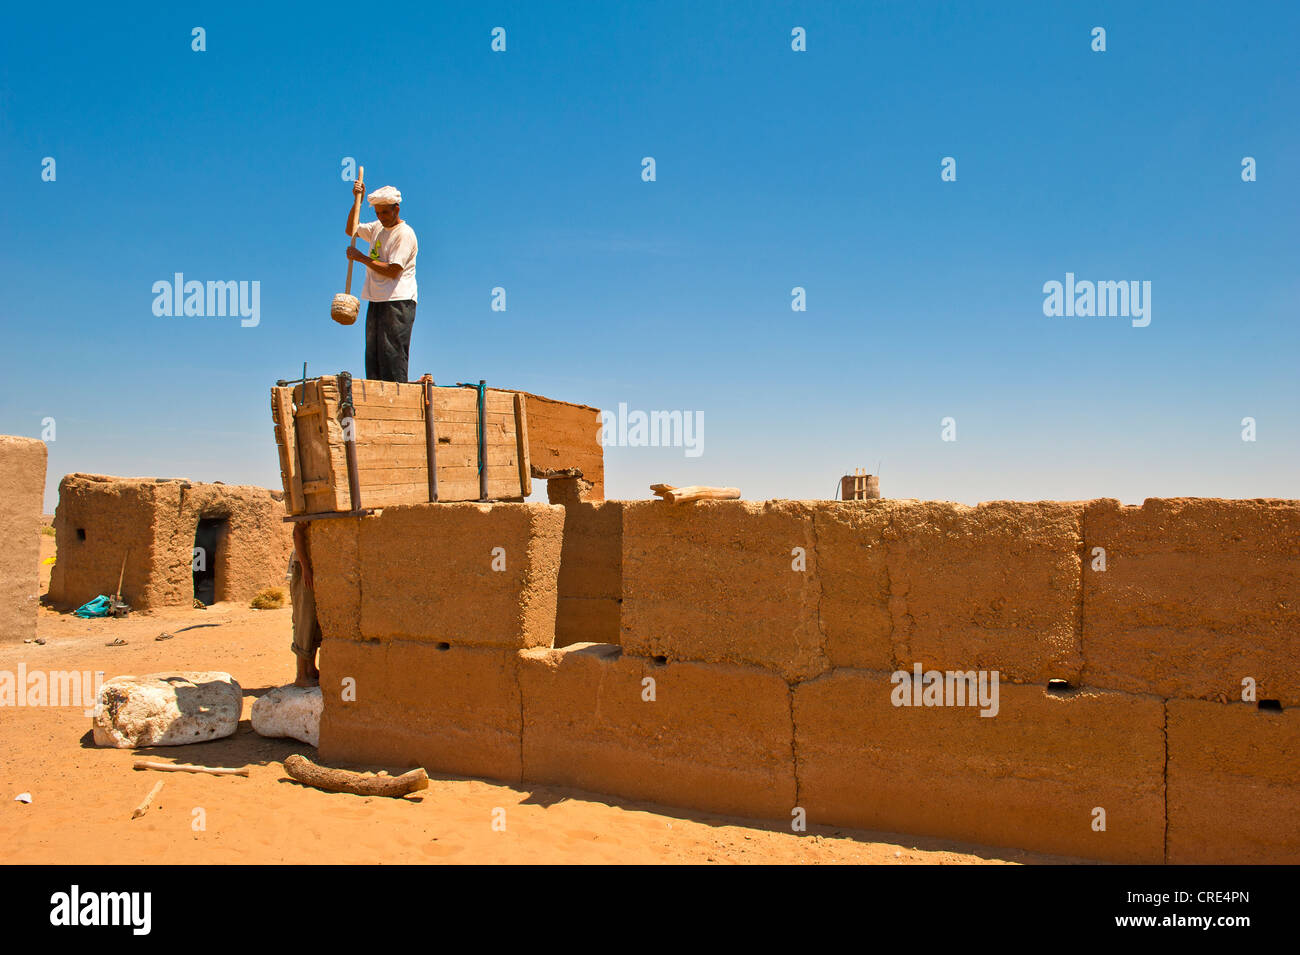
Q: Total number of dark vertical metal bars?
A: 3